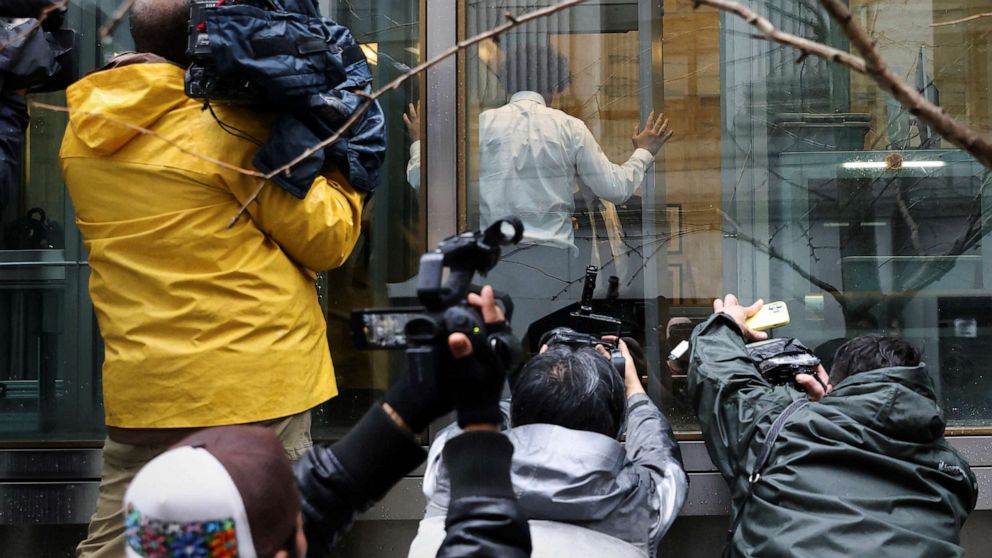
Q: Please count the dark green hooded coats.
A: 1